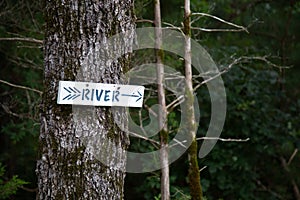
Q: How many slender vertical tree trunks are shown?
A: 2